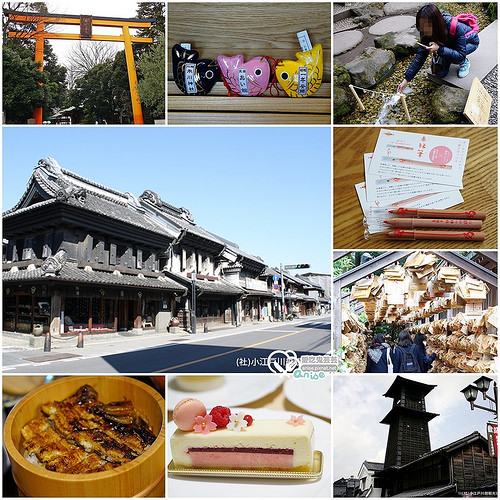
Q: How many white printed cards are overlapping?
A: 3